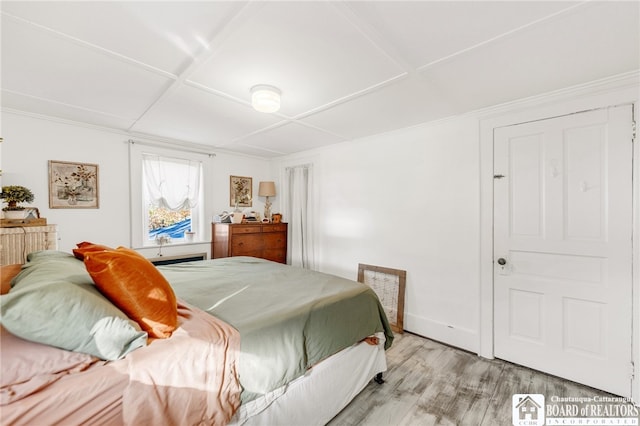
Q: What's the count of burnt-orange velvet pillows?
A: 2